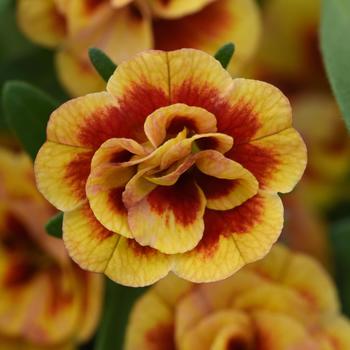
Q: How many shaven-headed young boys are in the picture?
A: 0